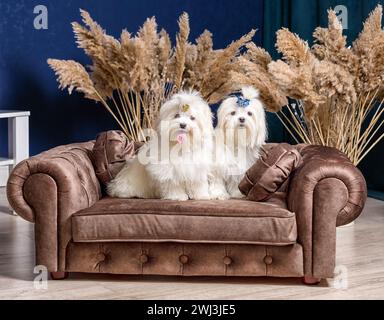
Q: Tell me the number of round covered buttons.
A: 5